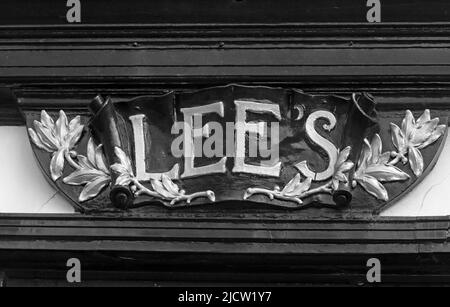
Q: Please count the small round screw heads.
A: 3